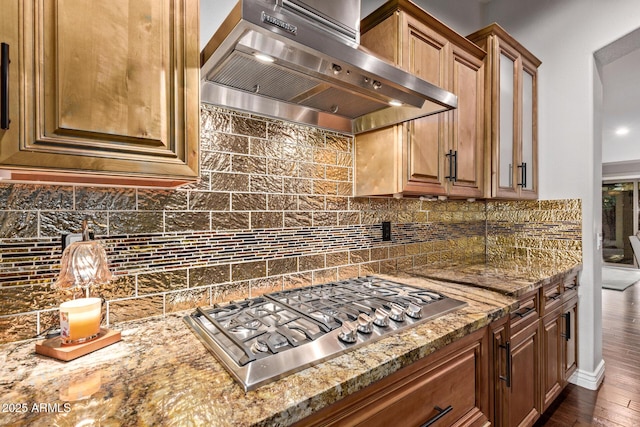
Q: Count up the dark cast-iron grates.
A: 3